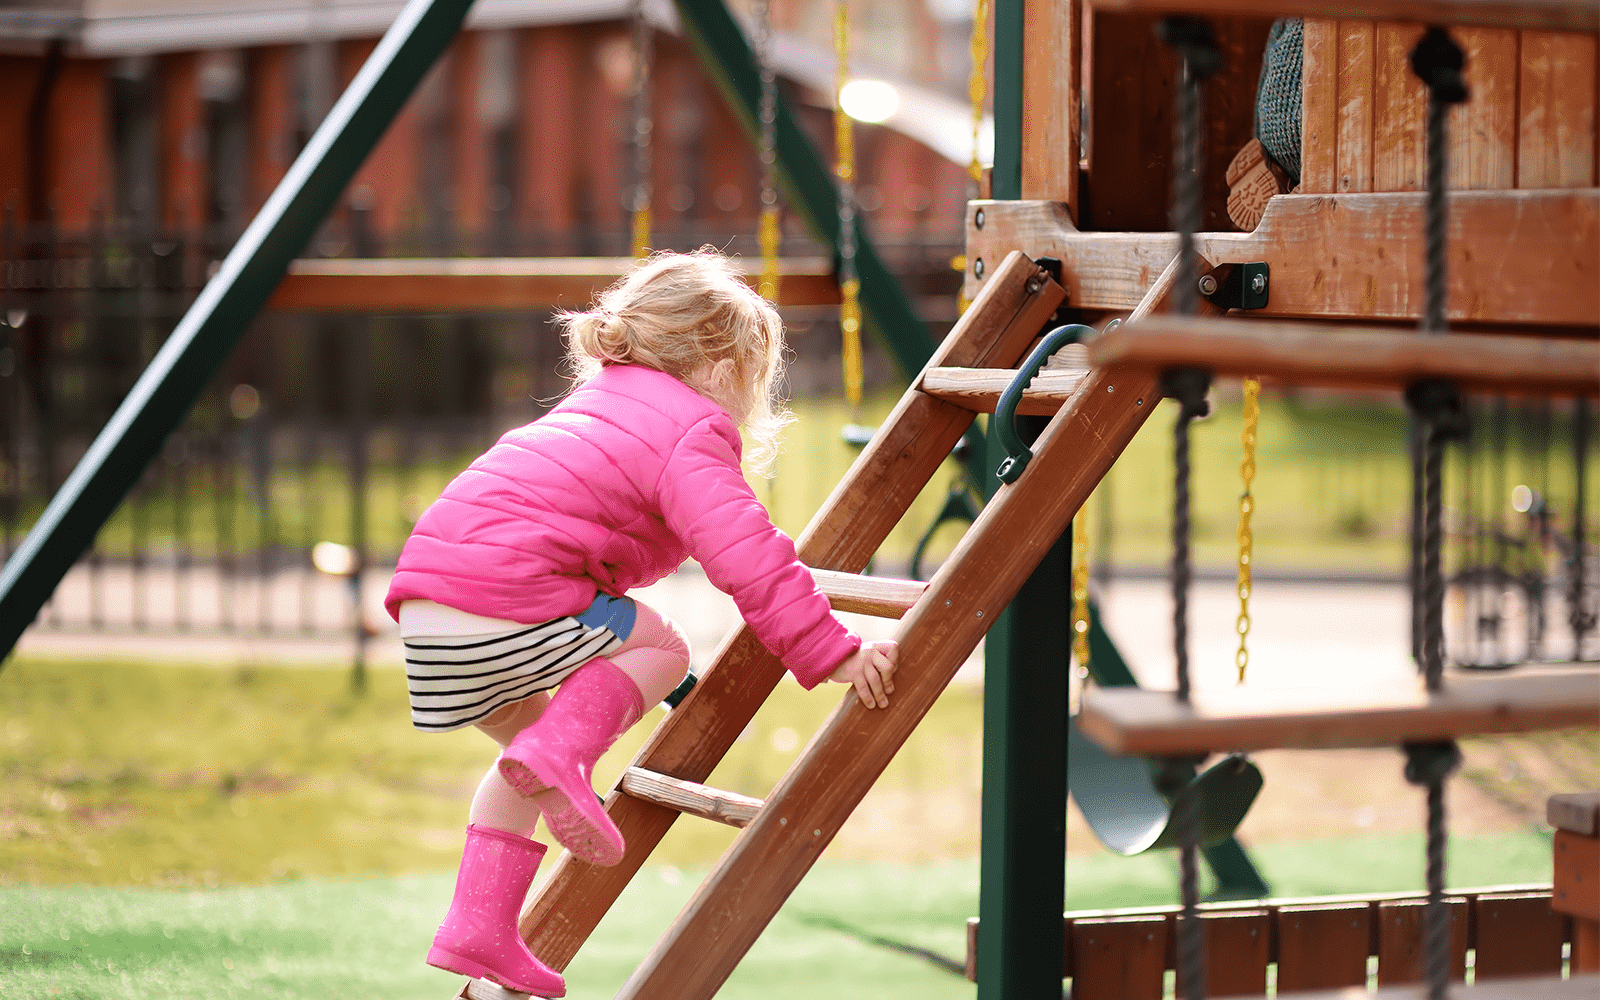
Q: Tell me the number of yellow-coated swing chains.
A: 6